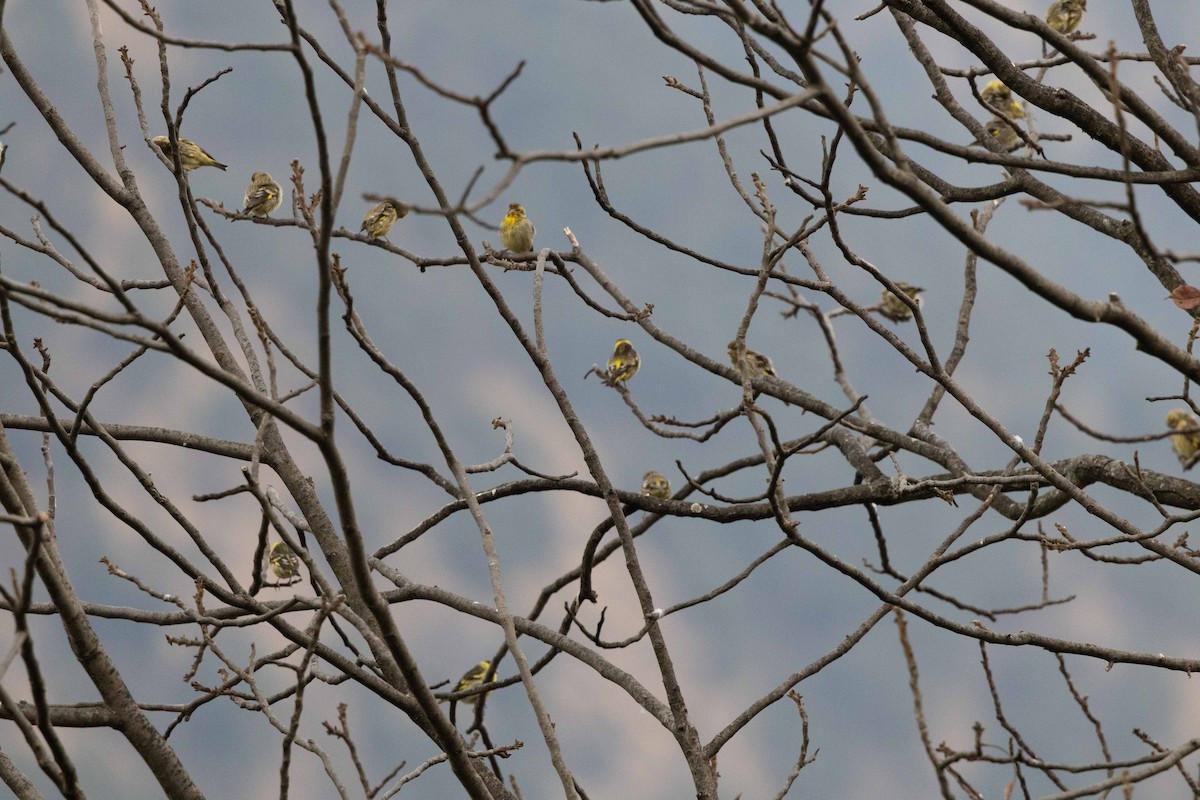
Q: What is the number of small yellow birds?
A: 14